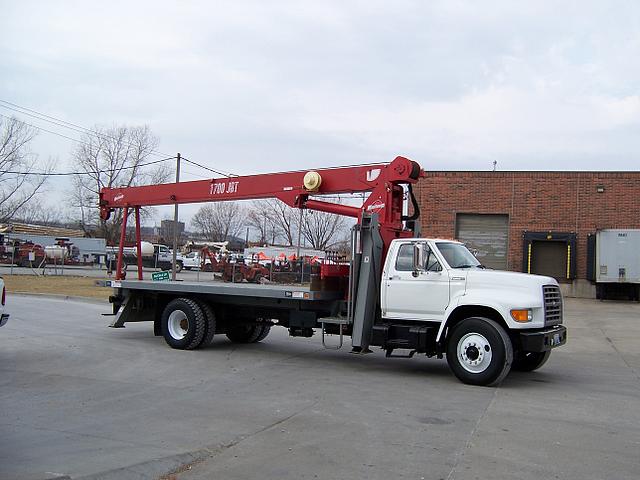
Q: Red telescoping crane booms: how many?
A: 1